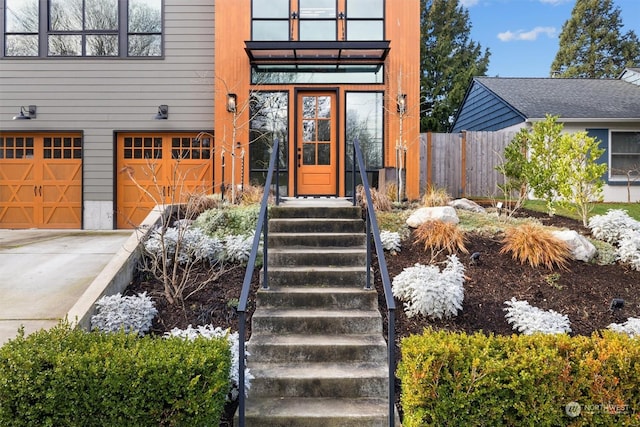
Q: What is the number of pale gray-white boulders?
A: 3